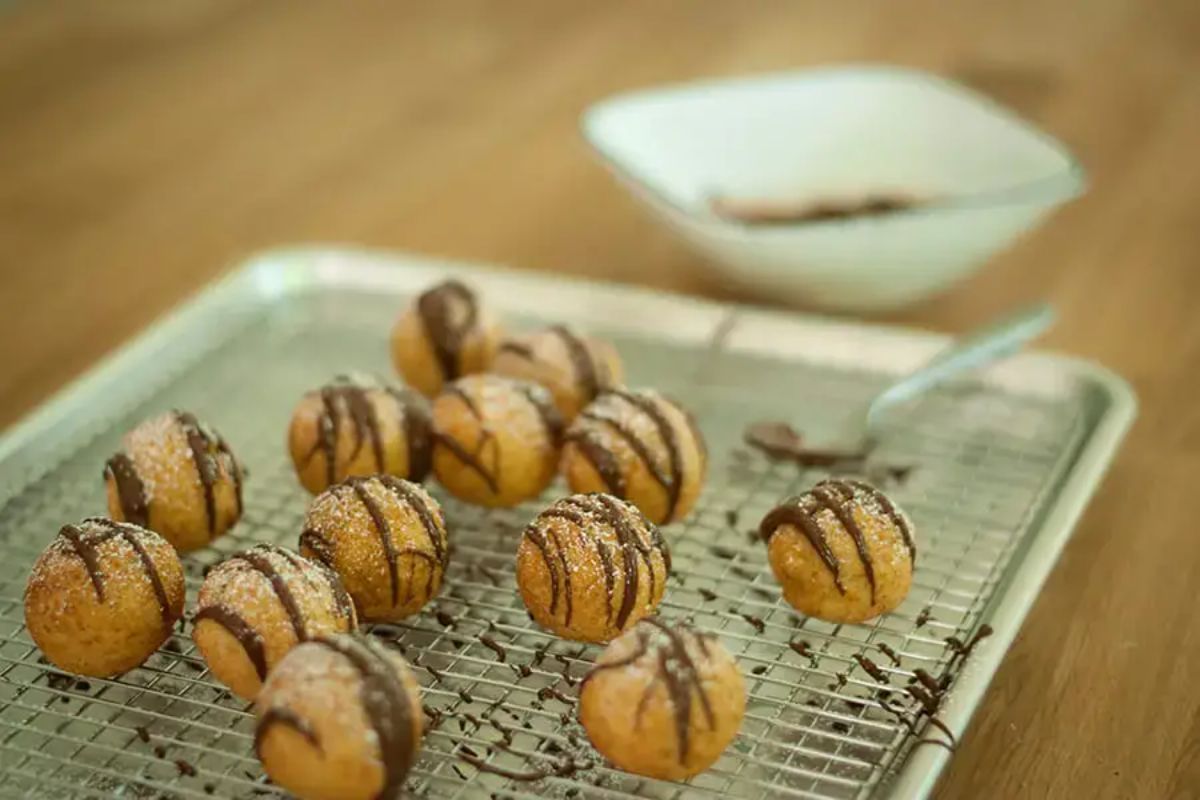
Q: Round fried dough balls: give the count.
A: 13